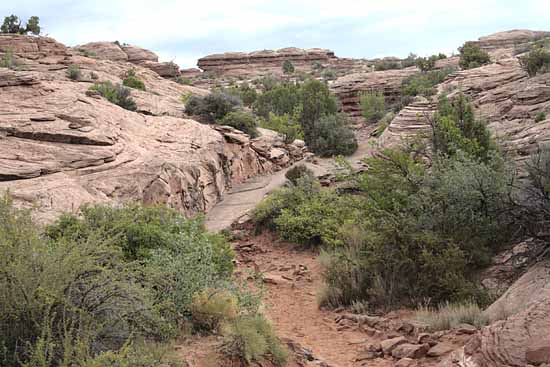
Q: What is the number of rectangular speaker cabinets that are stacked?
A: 0